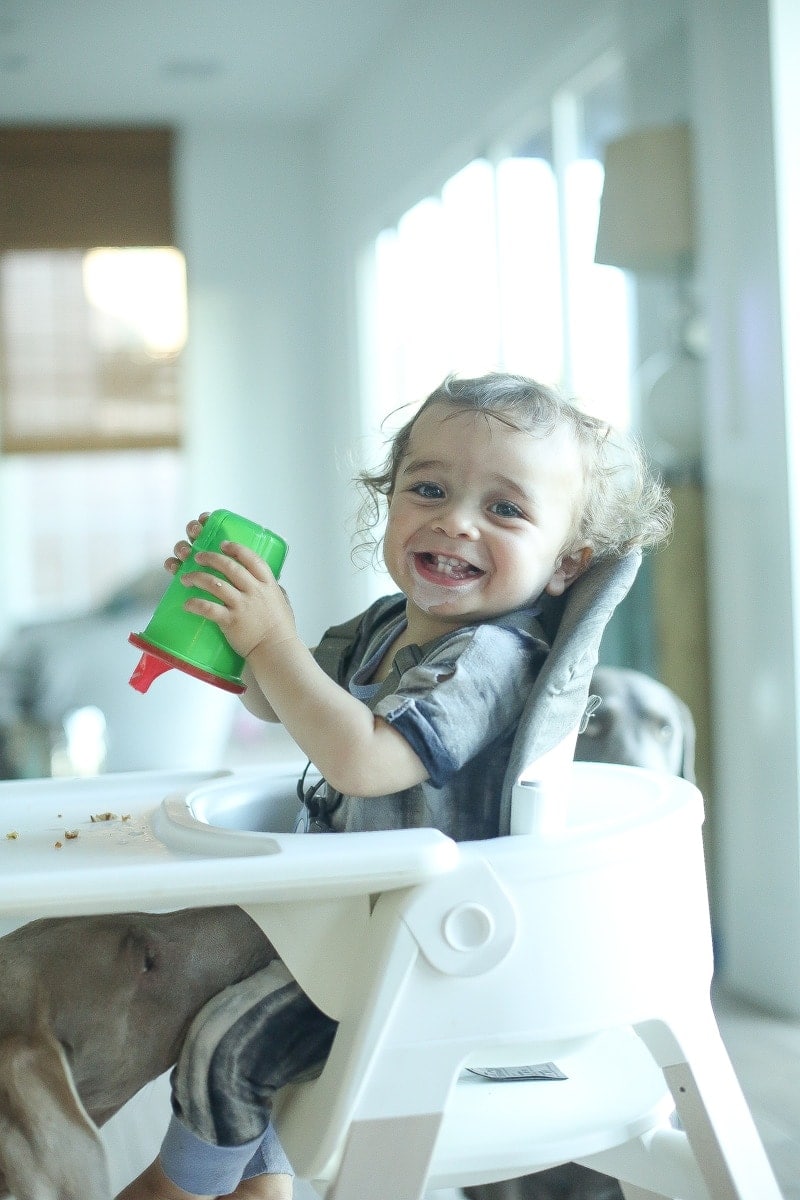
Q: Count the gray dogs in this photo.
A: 2